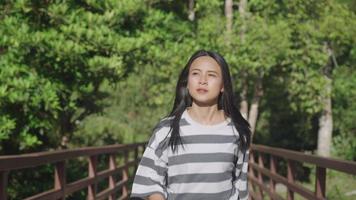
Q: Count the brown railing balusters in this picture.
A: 11